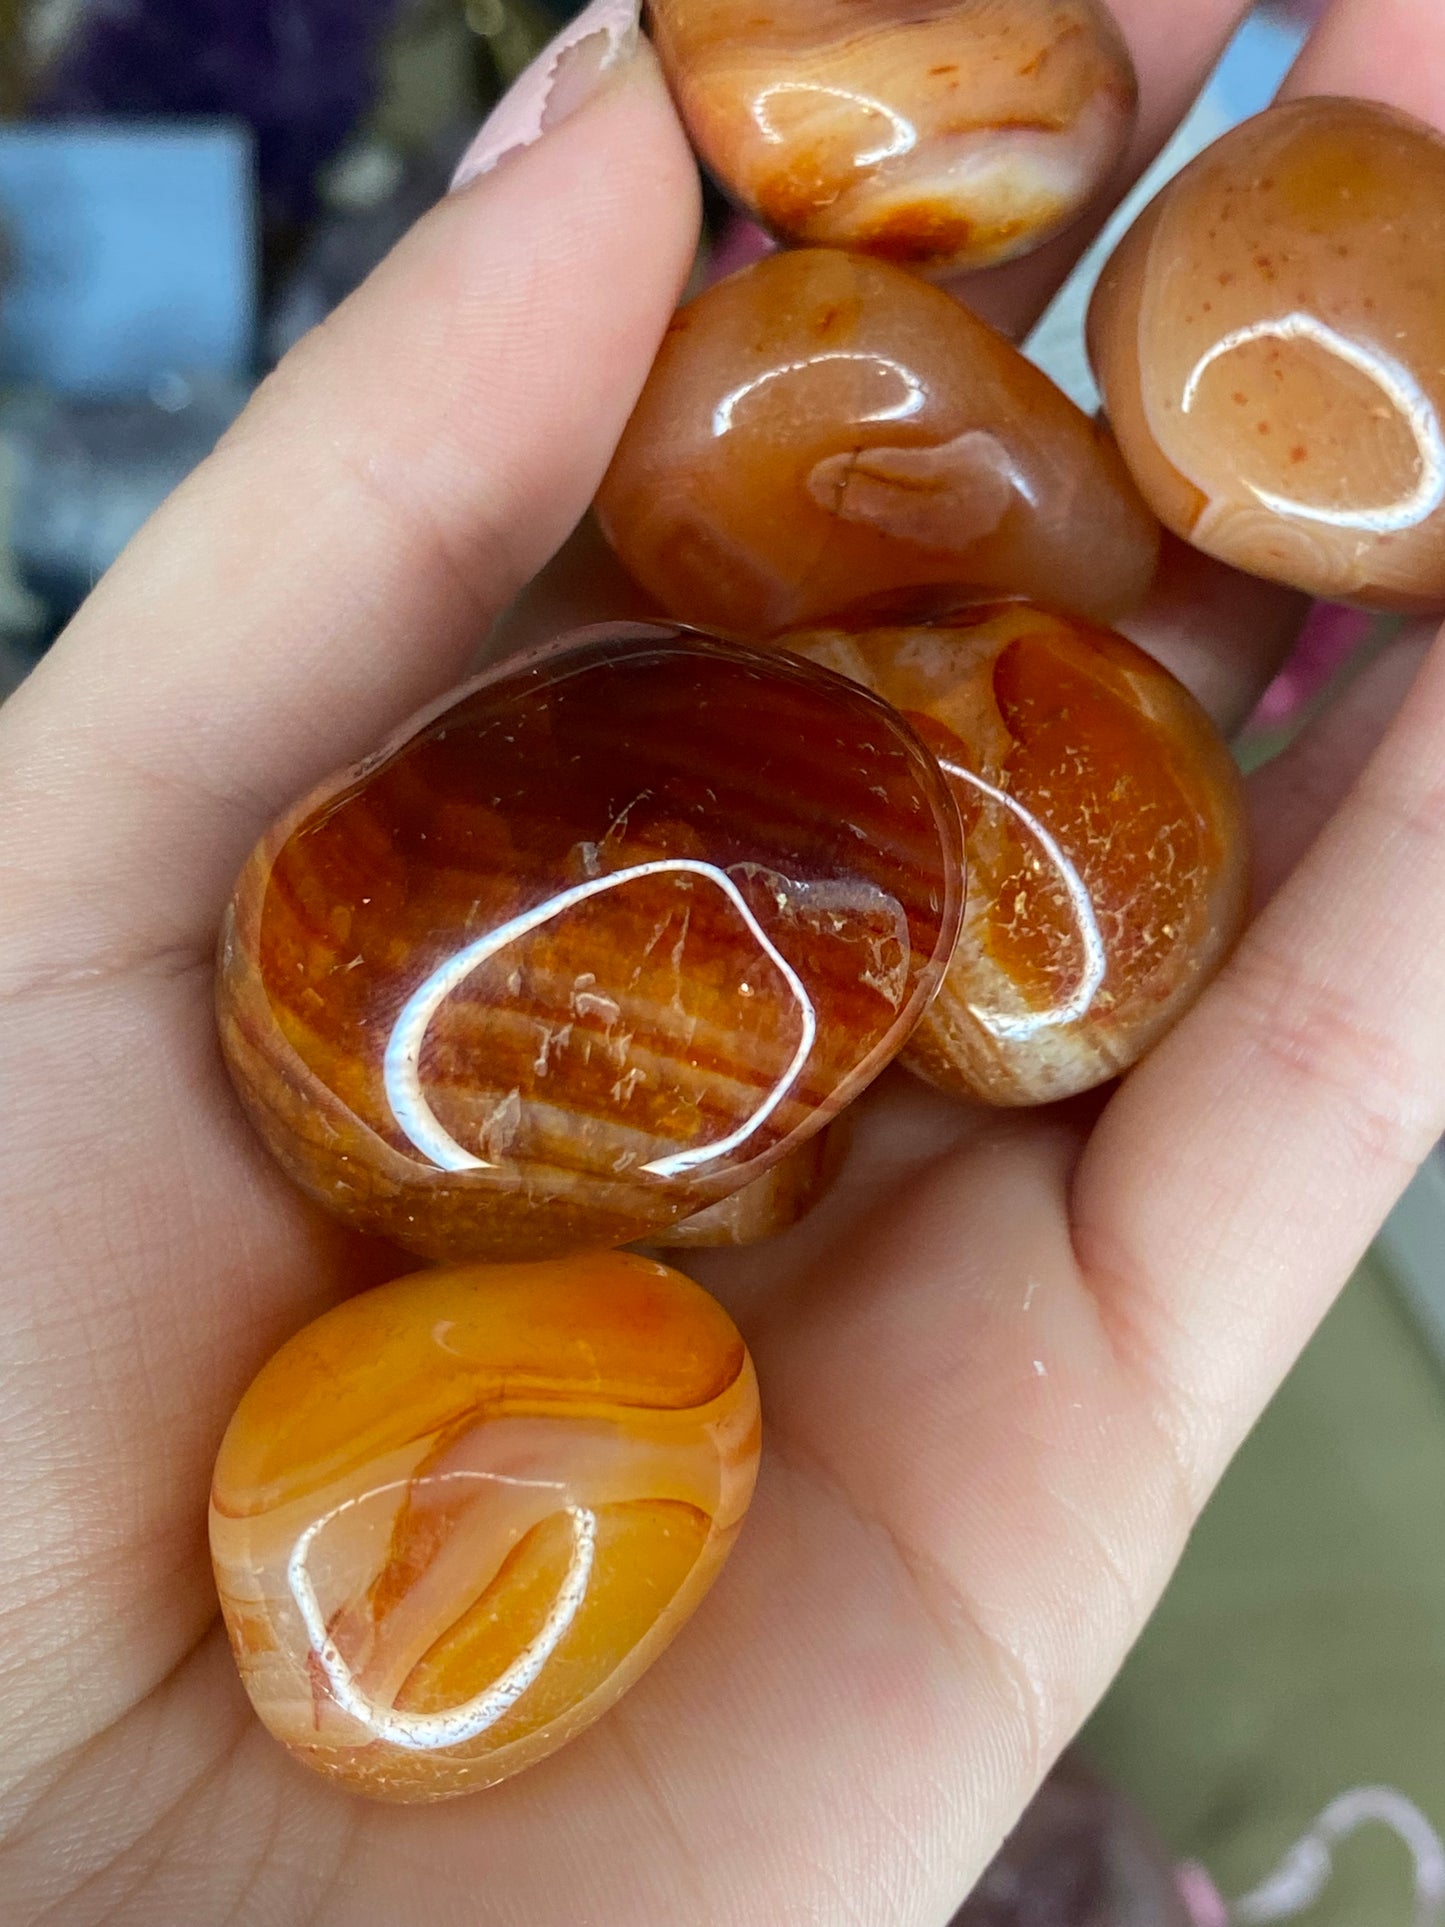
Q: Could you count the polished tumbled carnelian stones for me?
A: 7